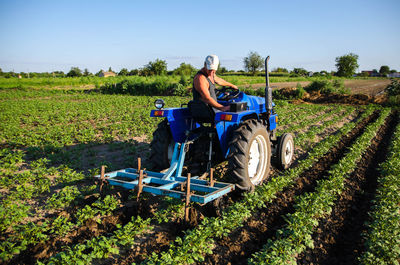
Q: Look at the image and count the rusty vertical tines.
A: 5